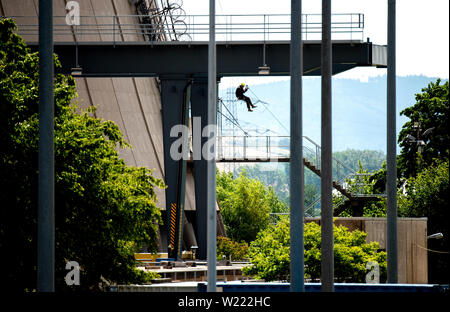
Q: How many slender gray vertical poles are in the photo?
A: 5